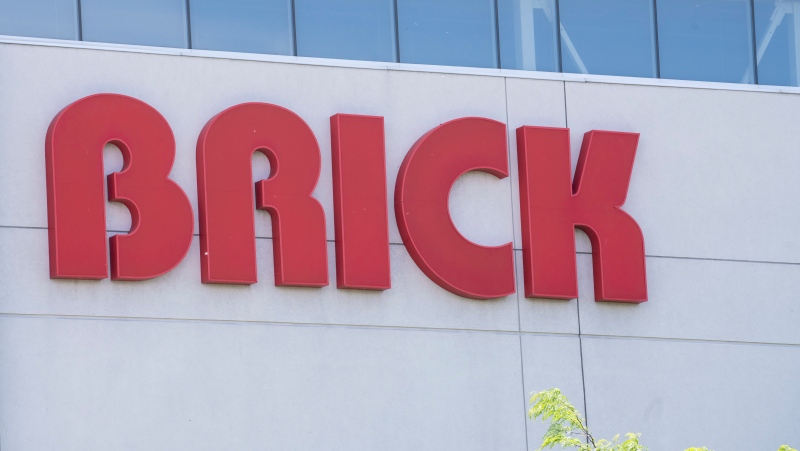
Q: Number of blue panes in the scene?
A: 9